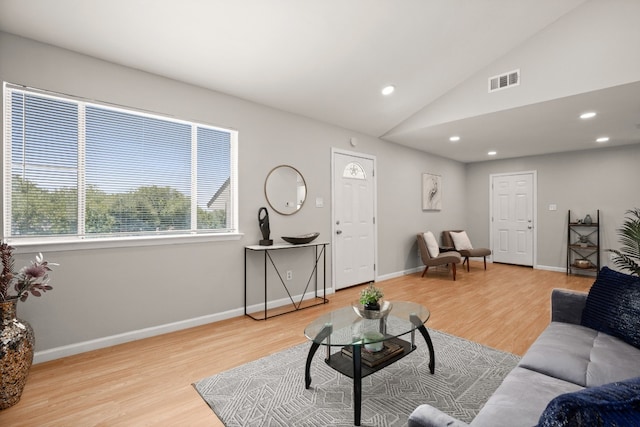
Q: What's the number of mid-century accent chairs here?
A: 2